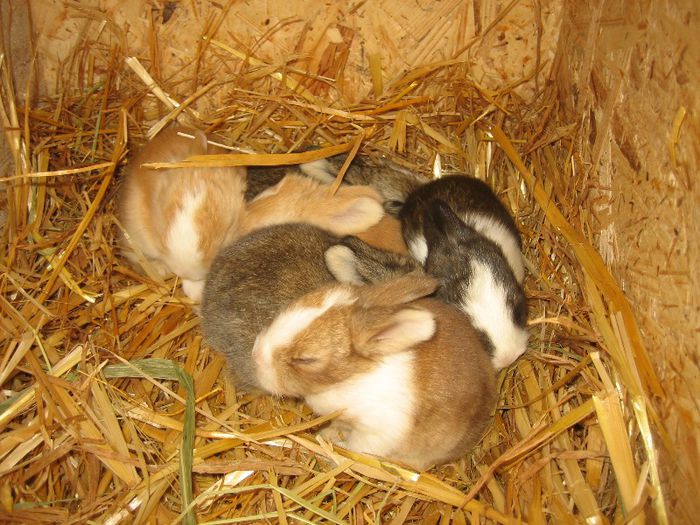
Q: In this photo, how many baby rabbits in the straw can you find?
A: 6